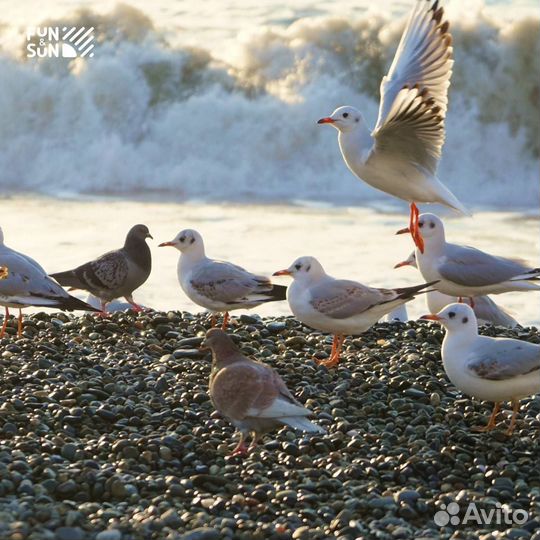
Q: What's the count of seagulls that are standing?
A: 6